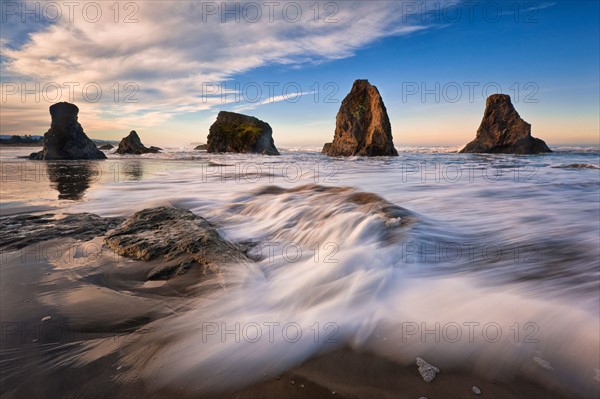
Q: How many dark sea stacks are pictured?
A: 5